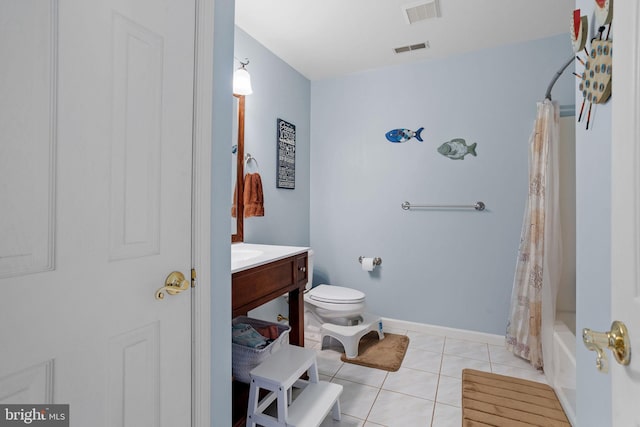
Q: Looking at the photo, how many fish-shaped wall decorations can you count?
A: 2